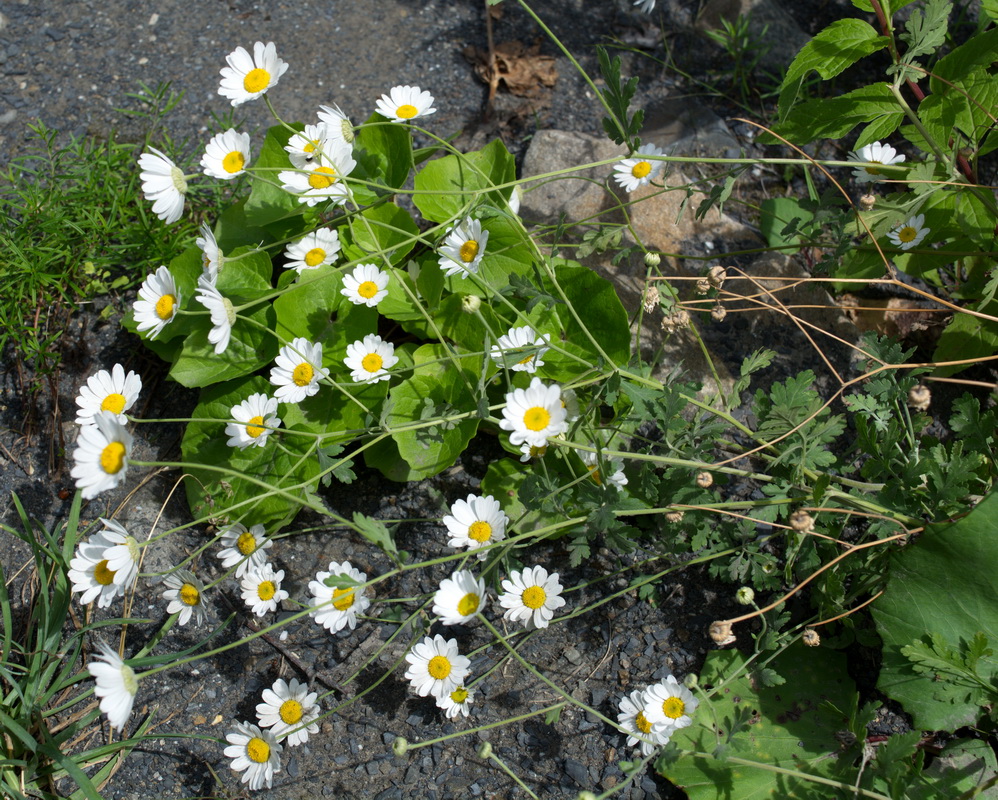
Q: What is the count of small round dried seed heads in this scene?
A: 13